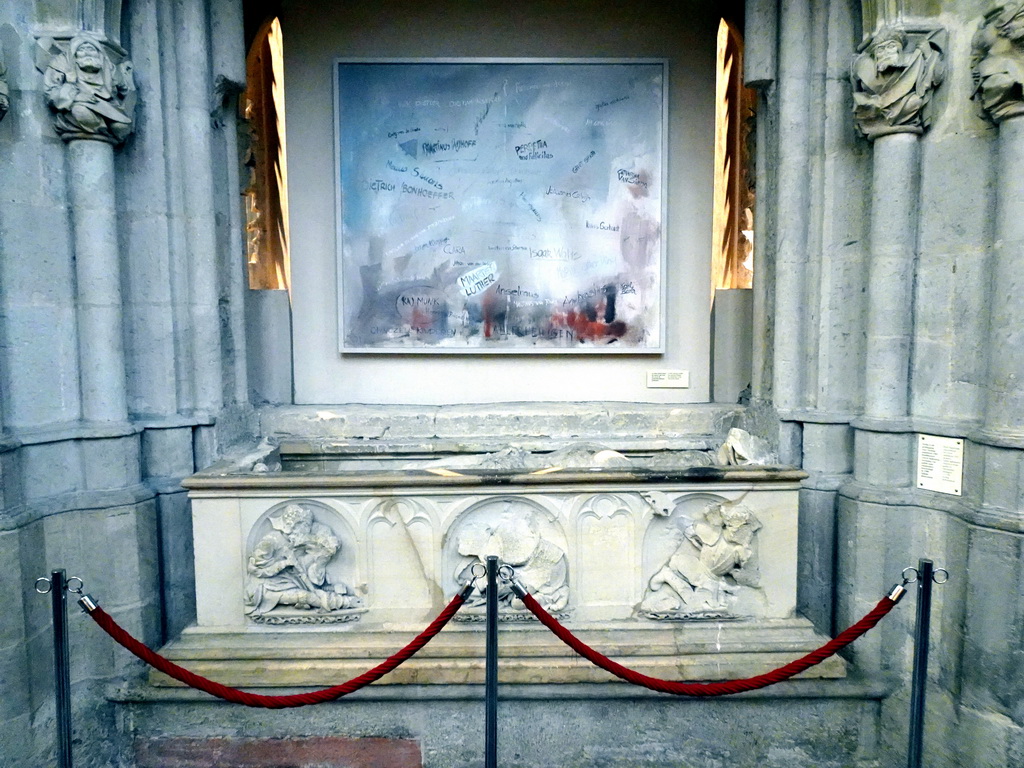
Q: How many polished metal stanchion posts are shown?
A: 3